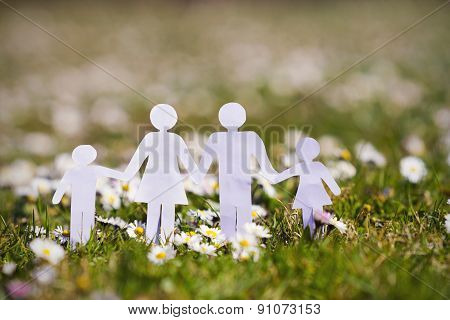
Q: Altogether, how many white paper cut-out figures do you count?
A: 4